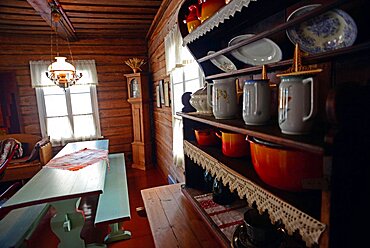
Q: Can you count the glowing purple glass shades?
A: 0